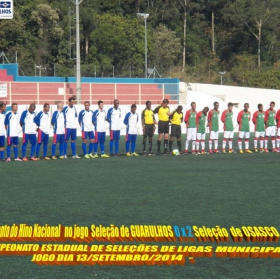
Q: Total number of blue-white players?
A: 10